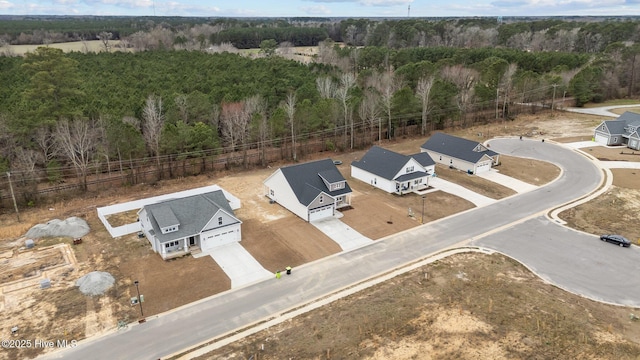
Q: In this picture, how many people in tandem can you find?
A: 0